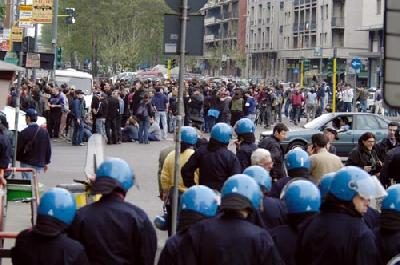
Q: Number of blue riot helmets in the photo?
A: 13